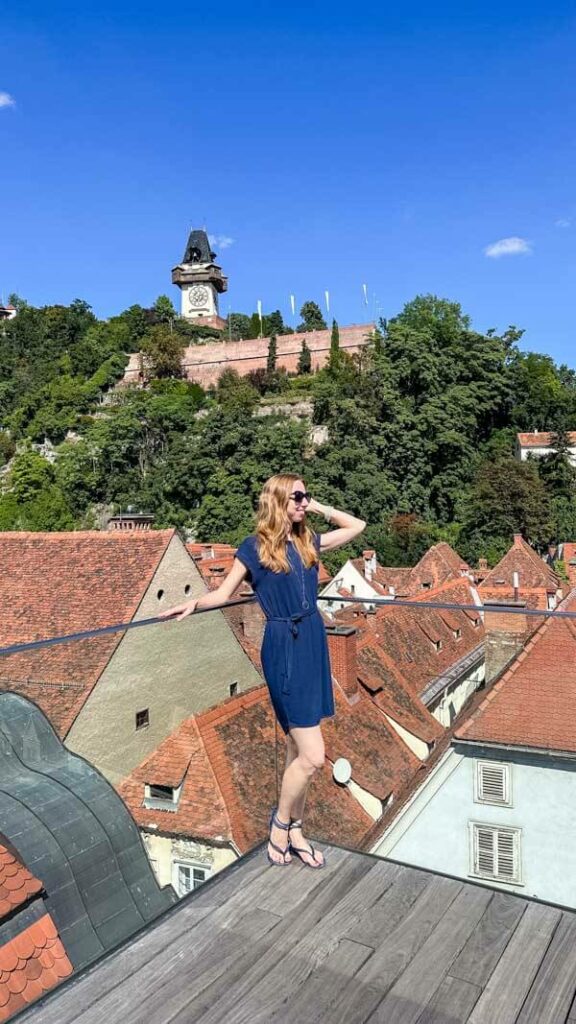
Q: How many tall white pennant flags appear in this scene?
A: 4